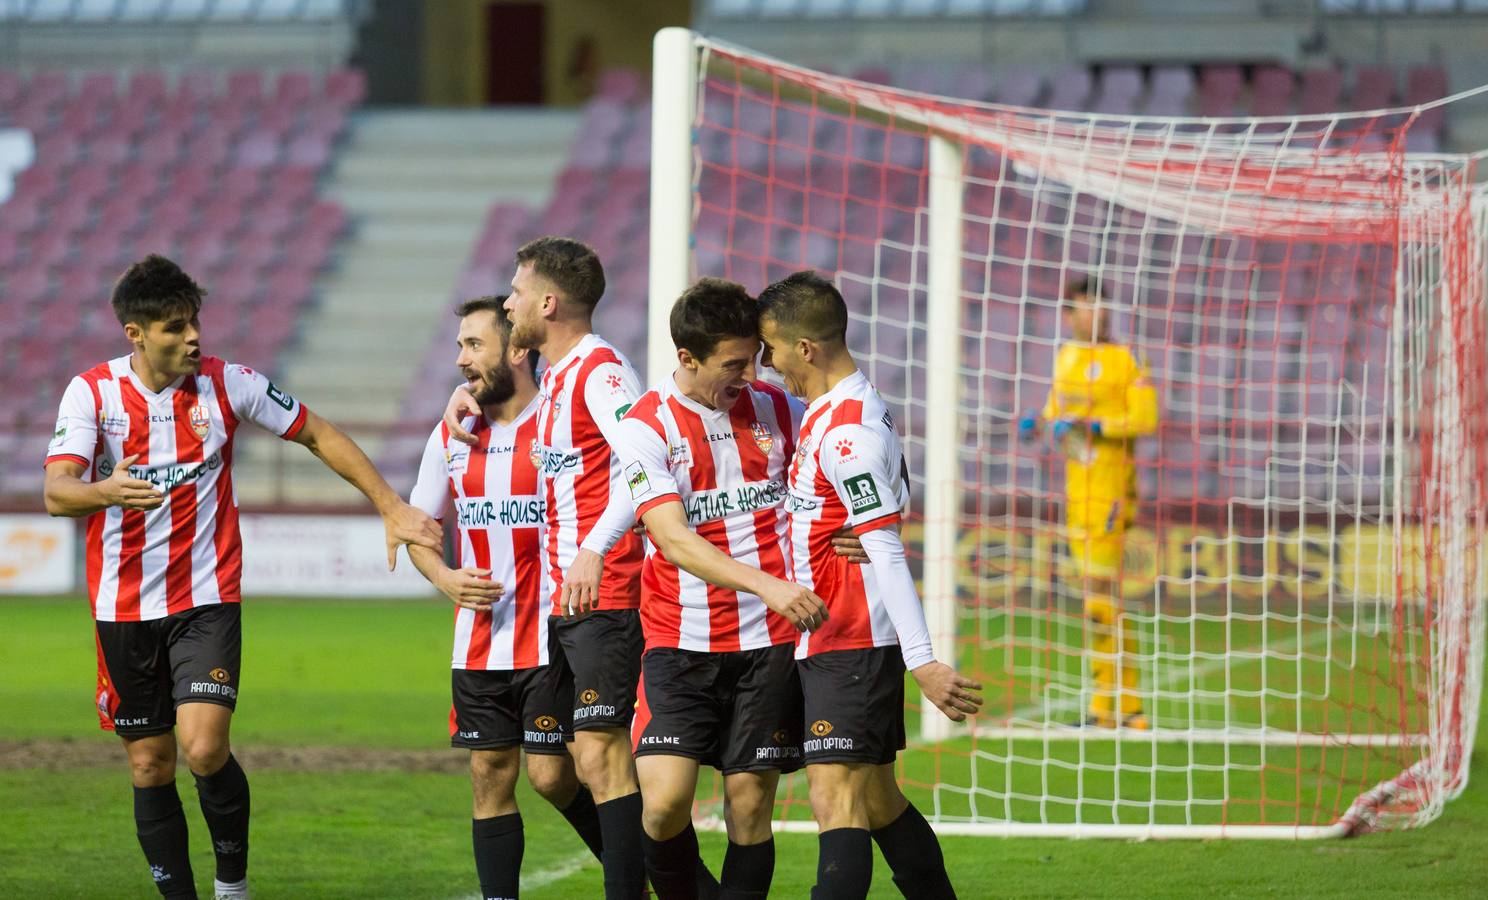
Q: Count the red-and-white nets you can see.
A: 1